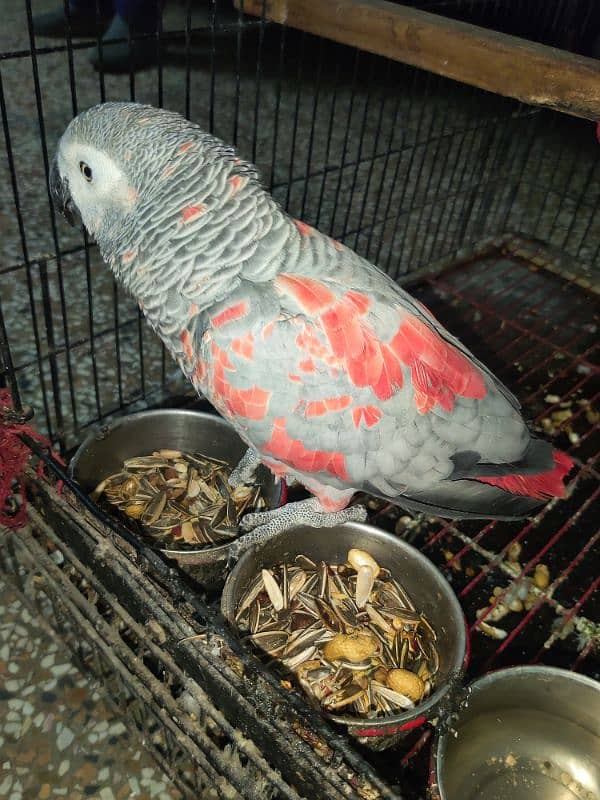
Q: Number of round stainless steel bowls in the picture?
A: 3